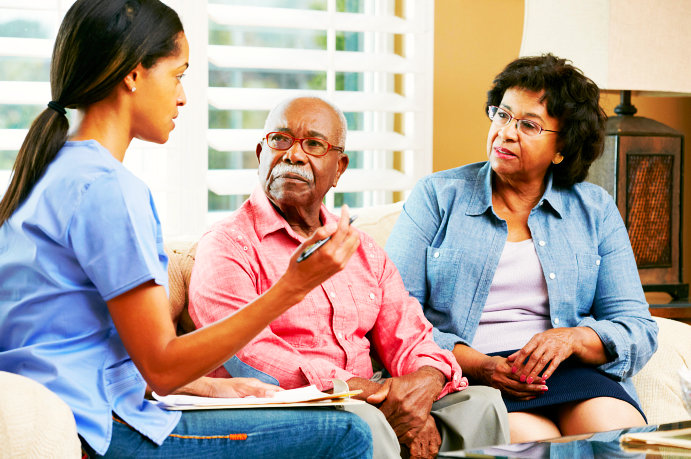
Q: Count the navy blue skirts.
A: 1